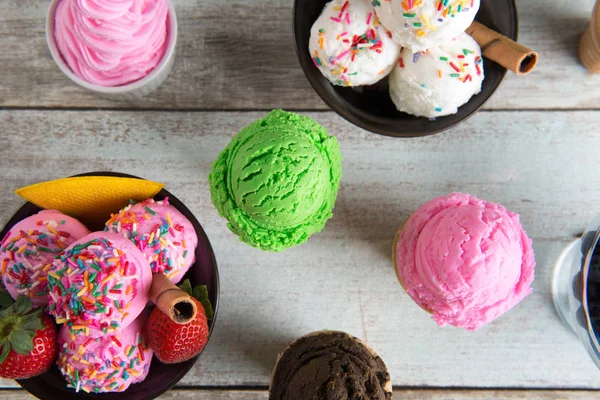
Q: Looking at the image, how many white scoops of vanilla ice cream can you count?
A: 3